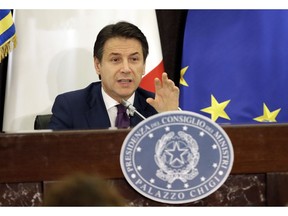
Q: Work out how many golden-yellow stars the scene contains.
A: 3